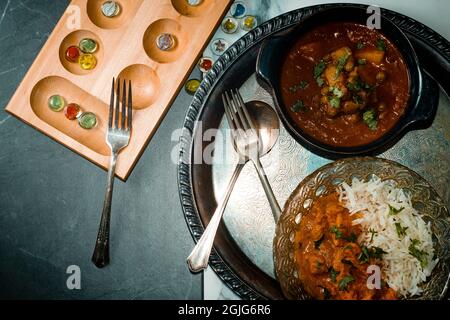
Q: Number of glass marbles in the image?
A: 15